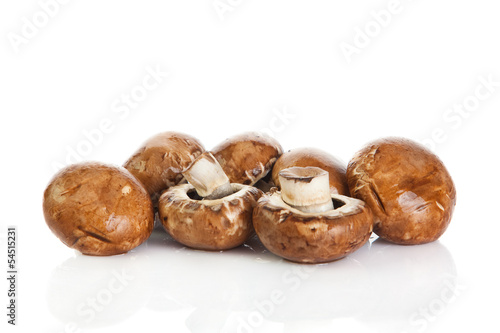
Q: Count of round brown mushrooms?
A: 7